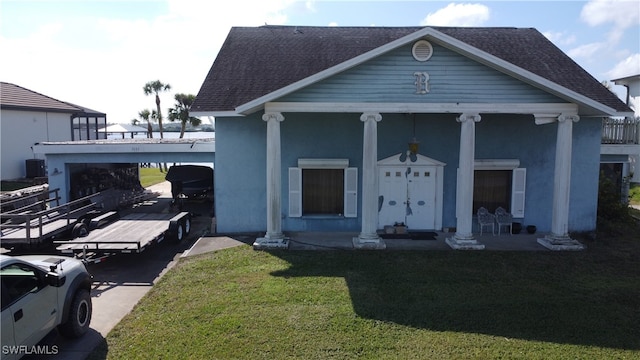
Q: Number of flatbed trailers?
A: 2